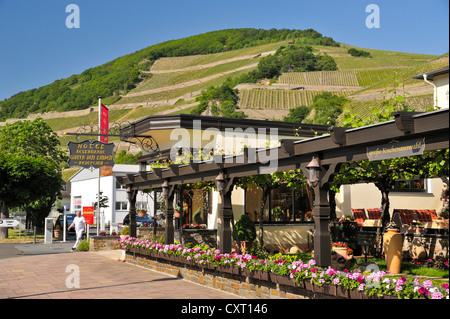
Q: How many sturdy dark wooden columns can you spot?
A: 4